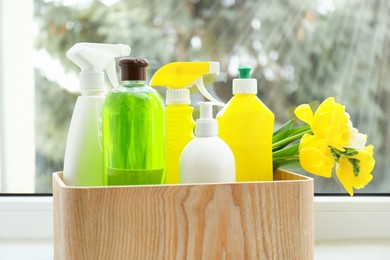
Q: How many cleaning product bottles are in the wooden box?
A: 5